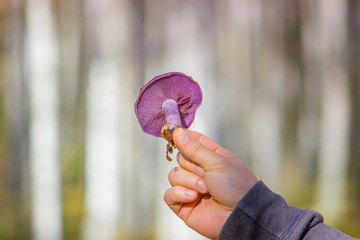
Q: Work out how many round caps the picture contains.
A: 1